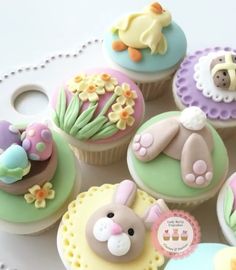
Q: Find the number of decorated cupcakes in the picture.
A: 8